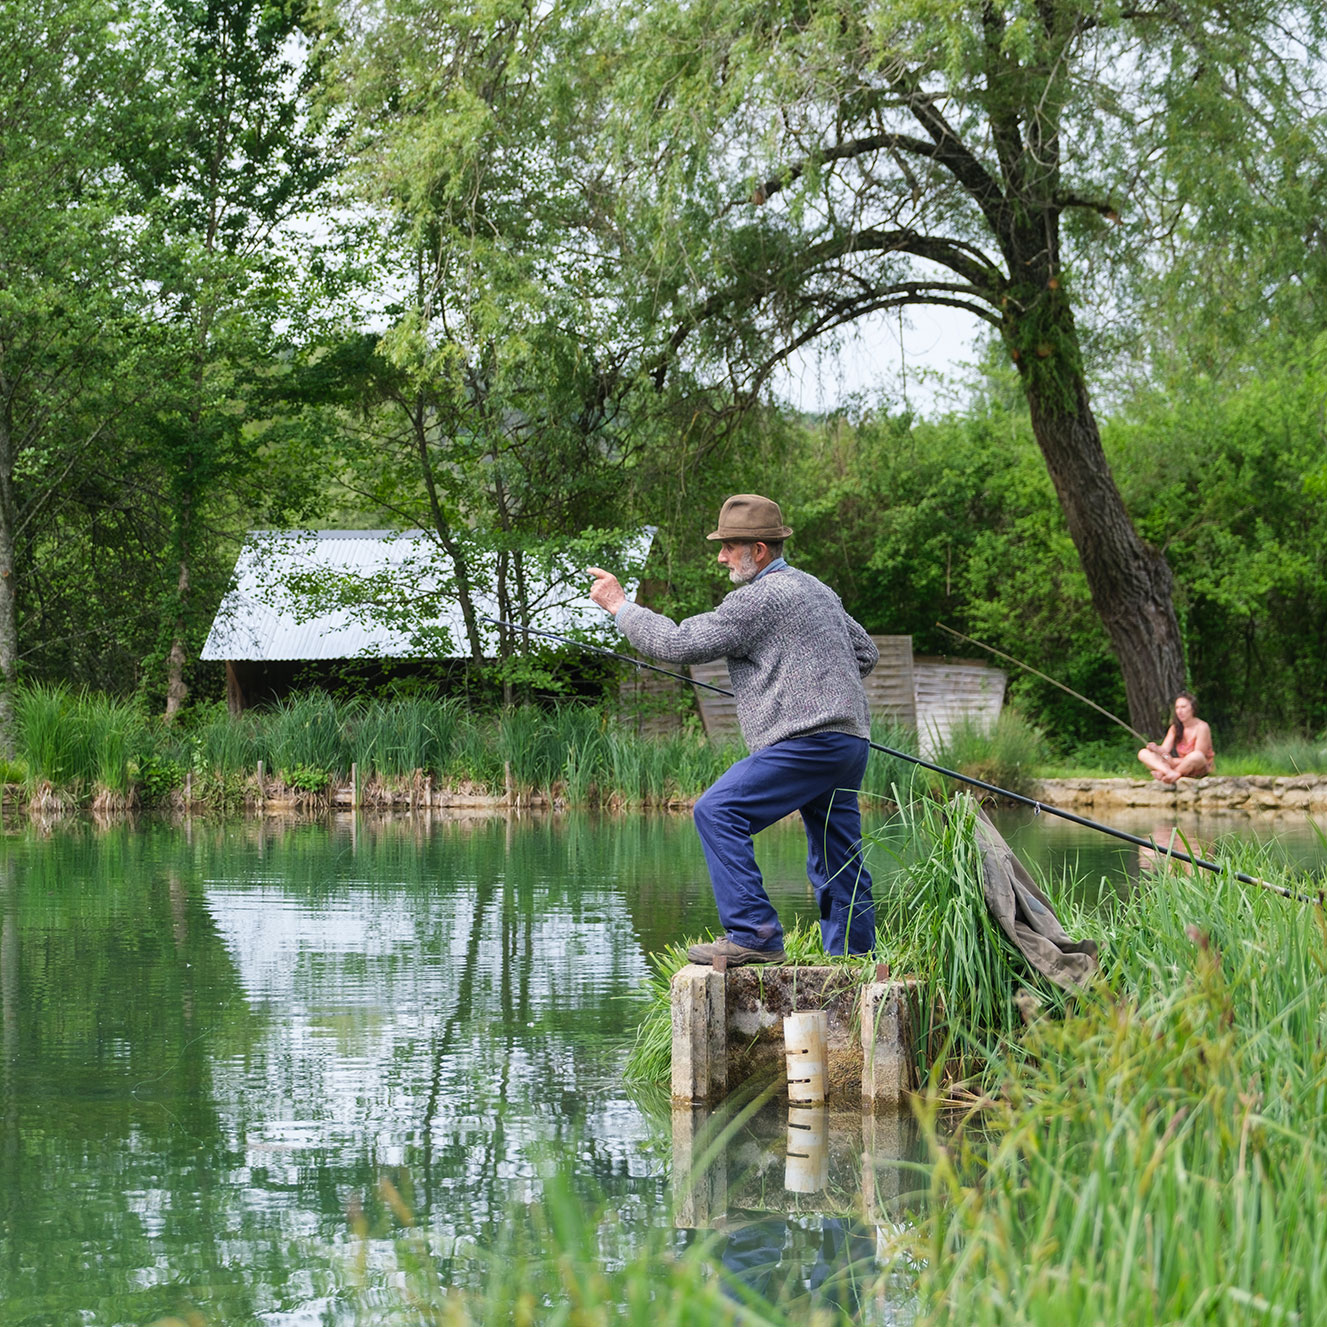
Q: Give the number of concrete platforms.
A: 1